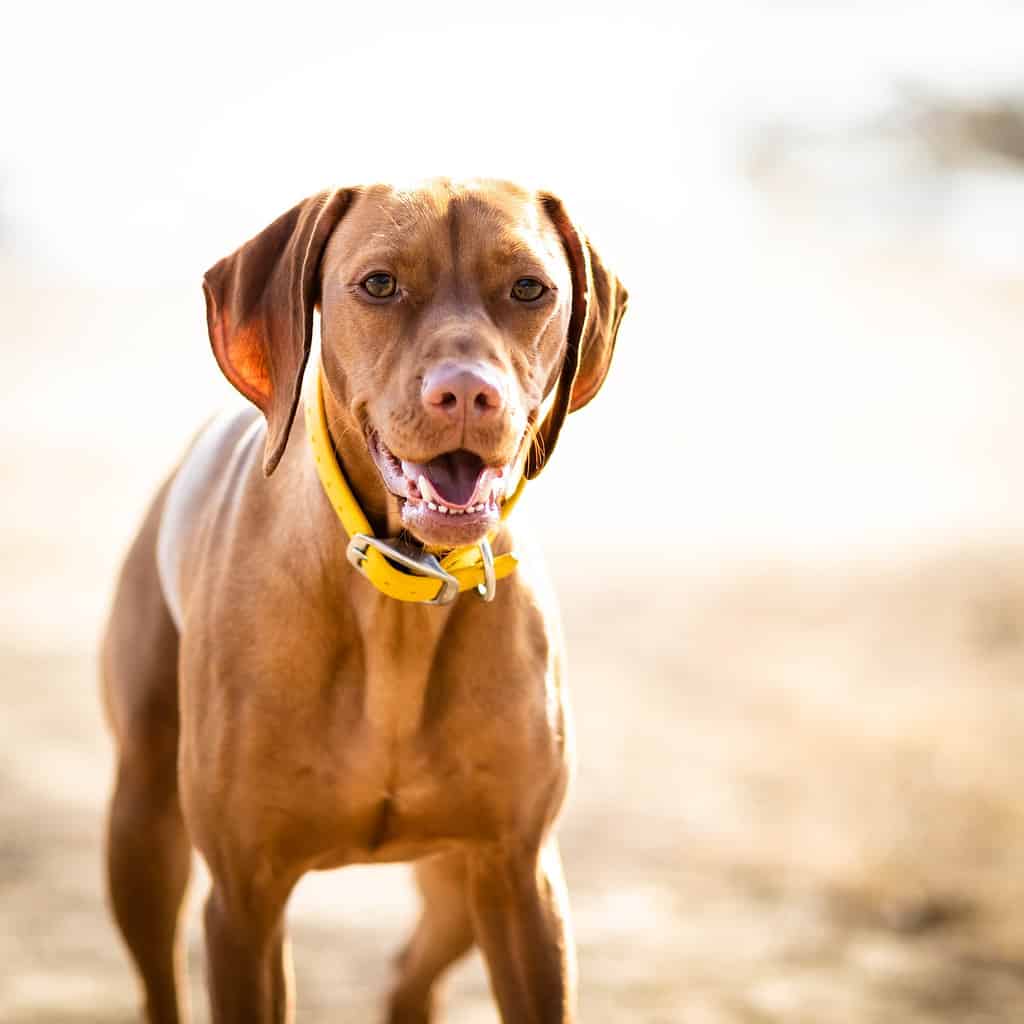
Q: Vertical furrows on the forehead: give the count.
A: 1